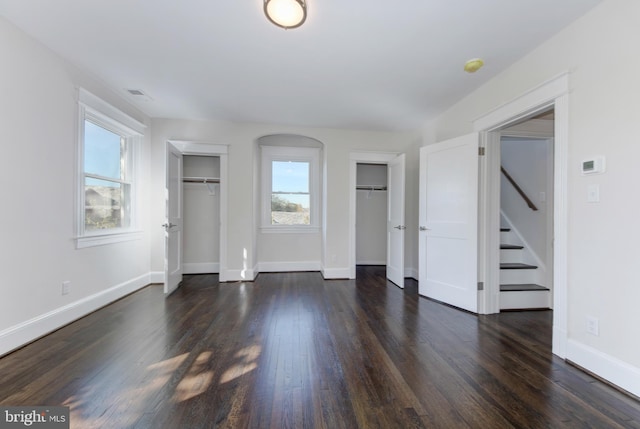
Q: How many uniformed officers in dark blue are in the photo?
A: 0